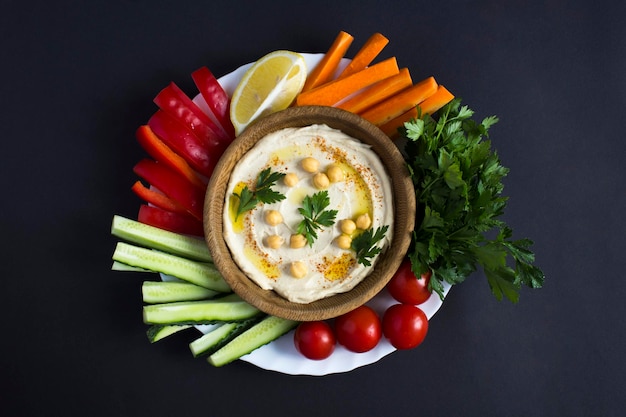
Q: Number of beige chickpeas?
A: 11